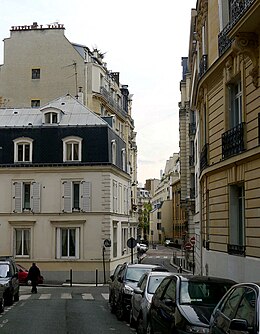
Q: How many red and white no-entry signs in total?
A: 2